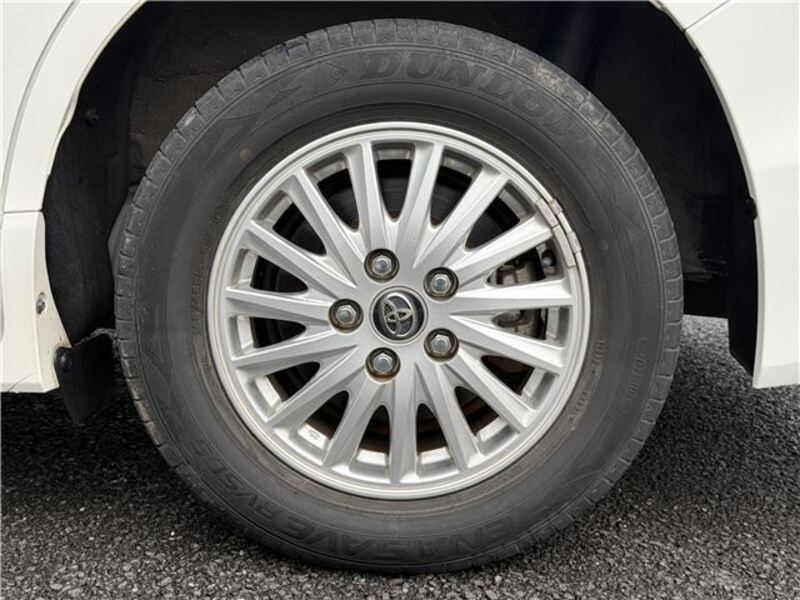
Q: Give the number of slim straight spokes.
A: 15